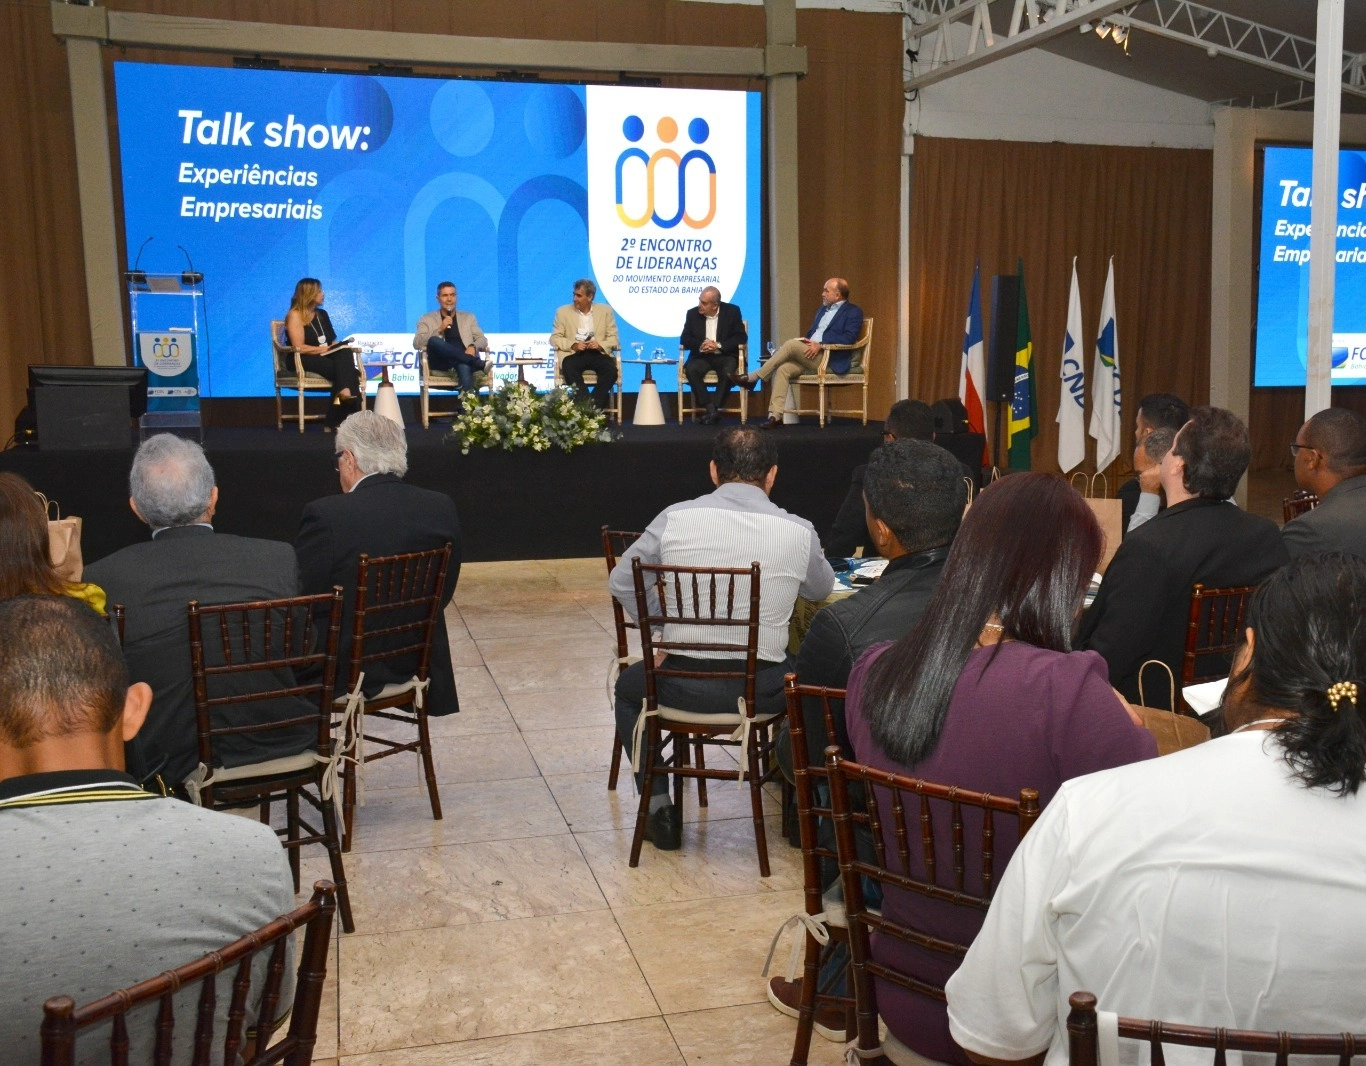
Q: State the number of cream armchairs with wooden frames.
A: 5